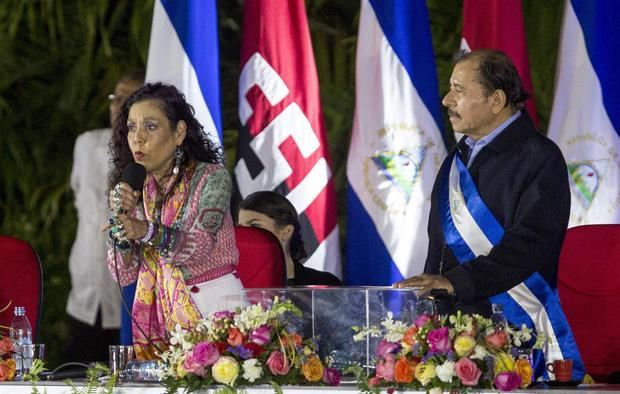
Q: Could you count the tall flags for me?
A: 5